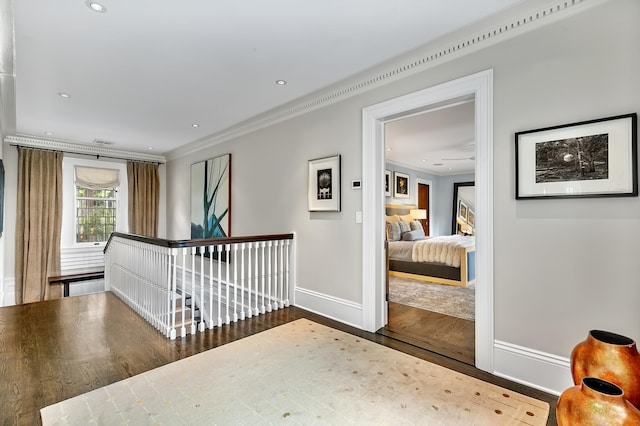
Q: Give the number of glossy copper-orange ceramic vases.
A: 2